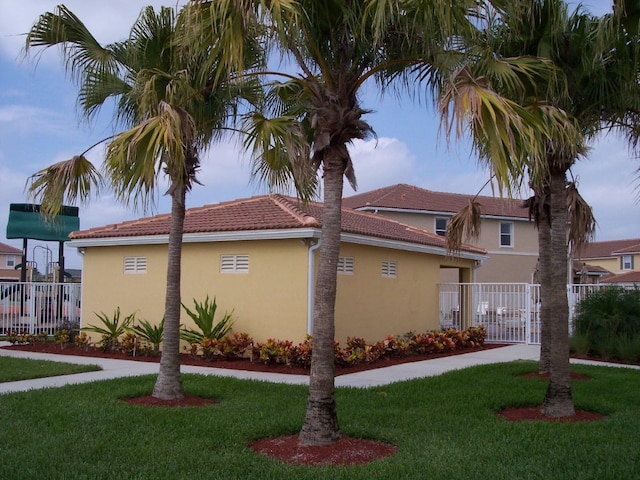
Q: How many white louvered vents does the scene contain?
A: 4